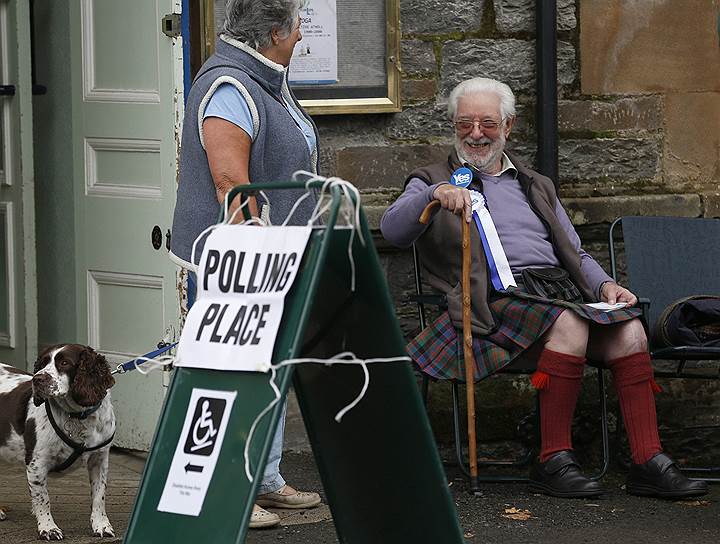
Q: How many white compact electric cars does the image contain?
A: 0